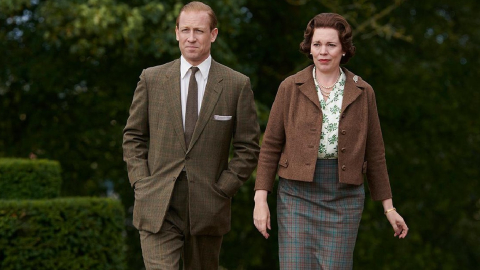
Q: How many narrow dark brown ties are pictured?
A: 1